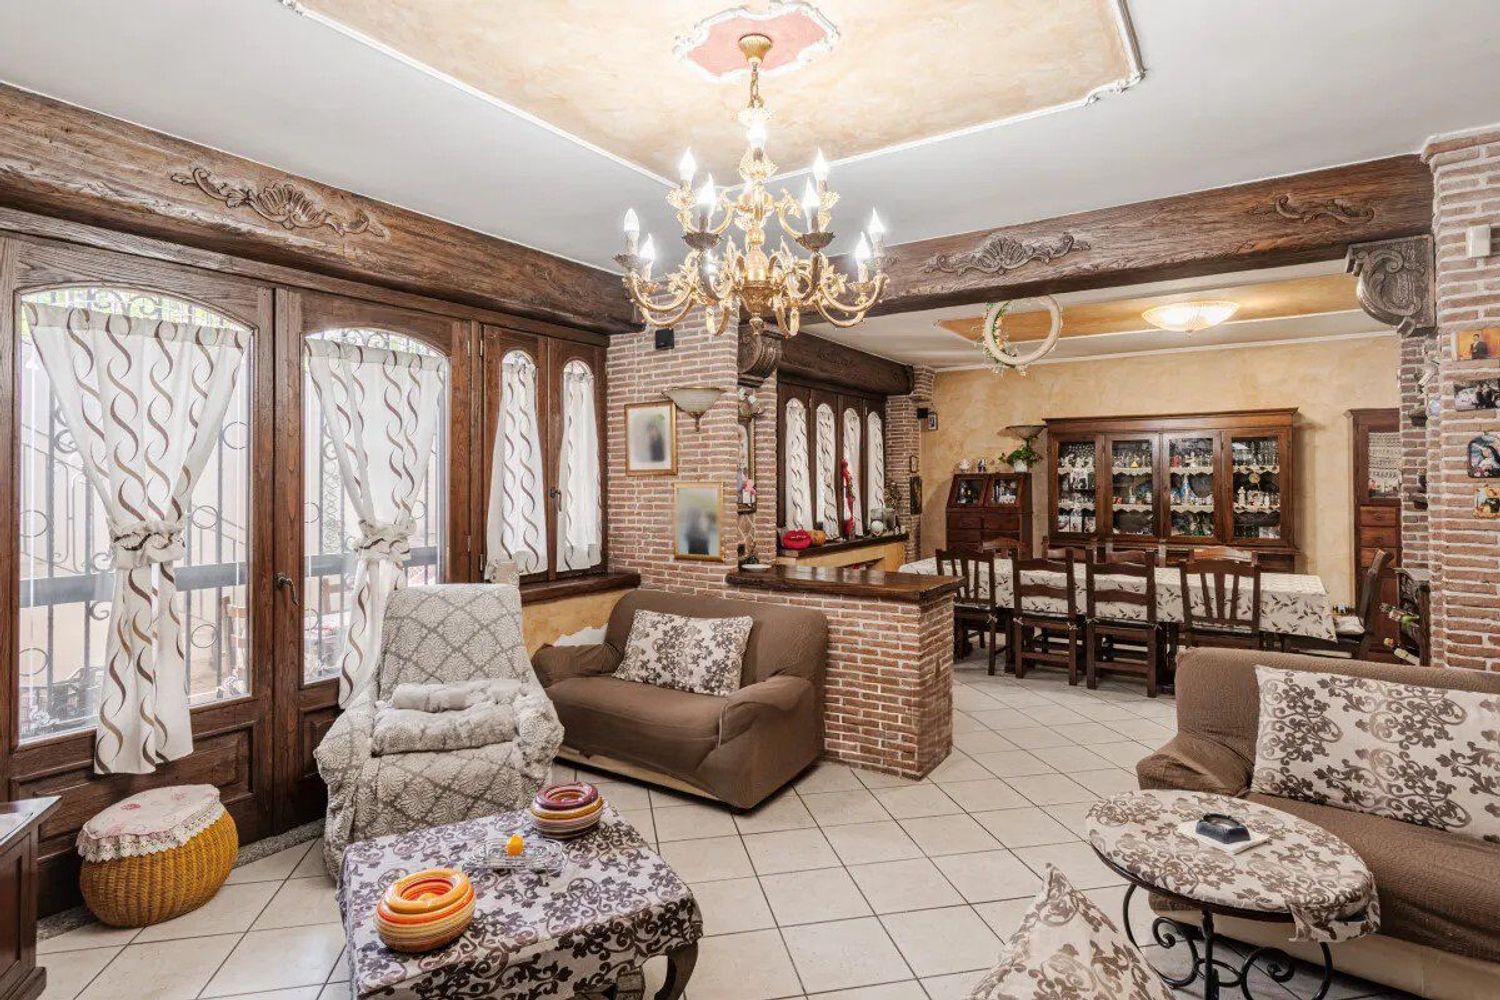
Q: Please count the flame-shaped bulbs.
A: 9